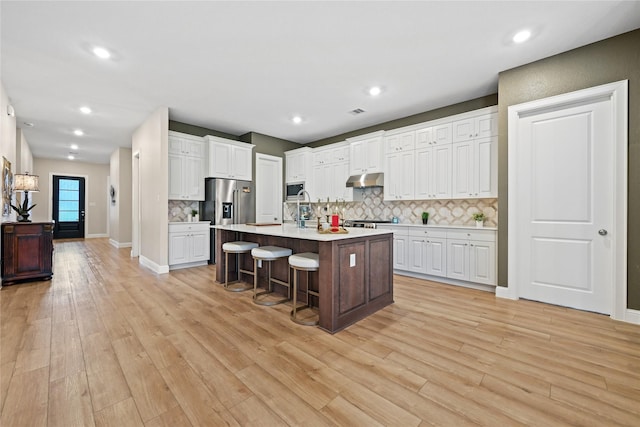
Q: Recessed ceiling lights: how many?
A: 8